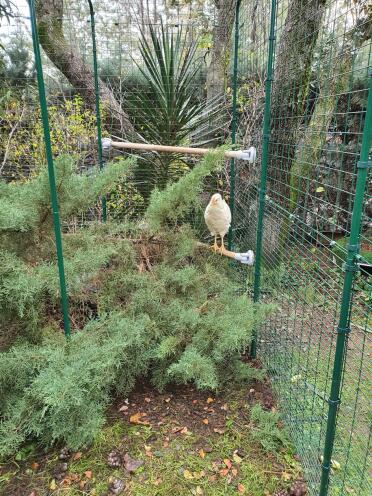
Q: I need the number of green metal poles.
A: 5